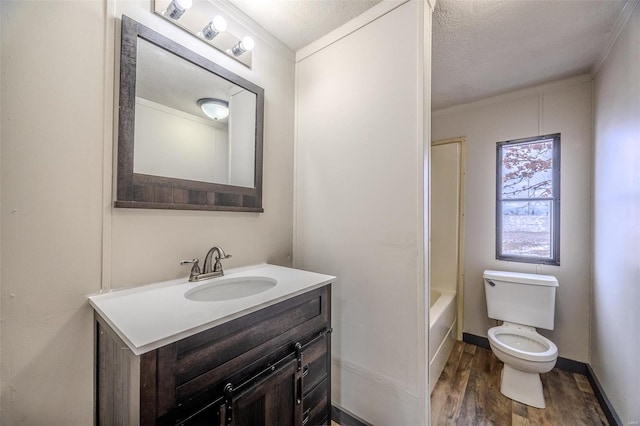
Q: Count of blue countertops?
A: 0